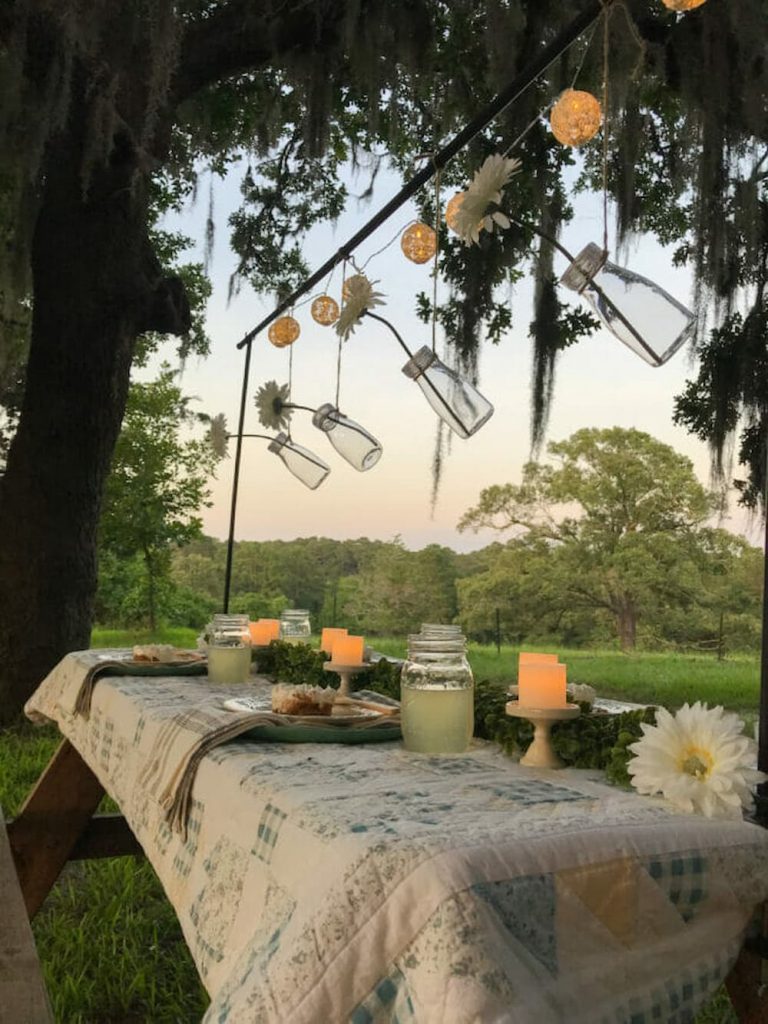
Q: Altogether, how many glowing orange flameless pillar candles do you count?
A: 6